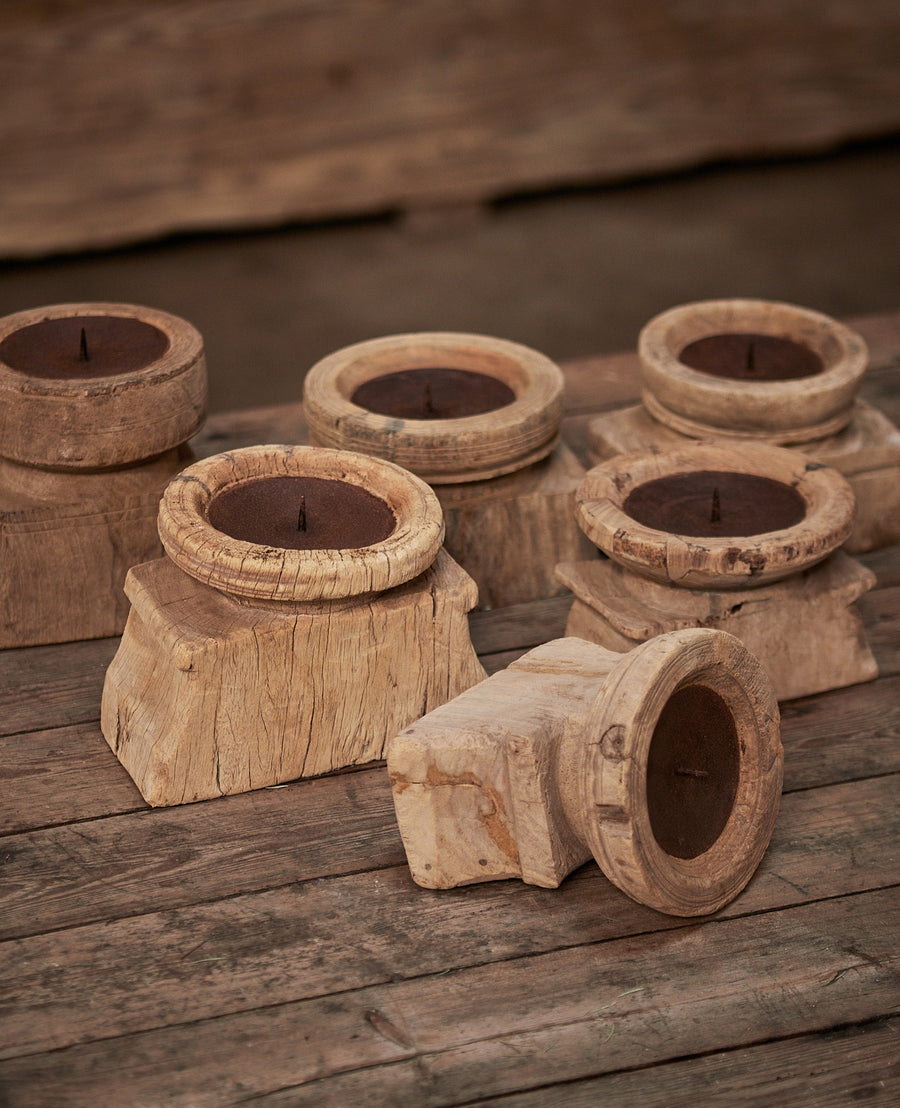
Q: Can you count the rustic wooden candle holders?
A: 6